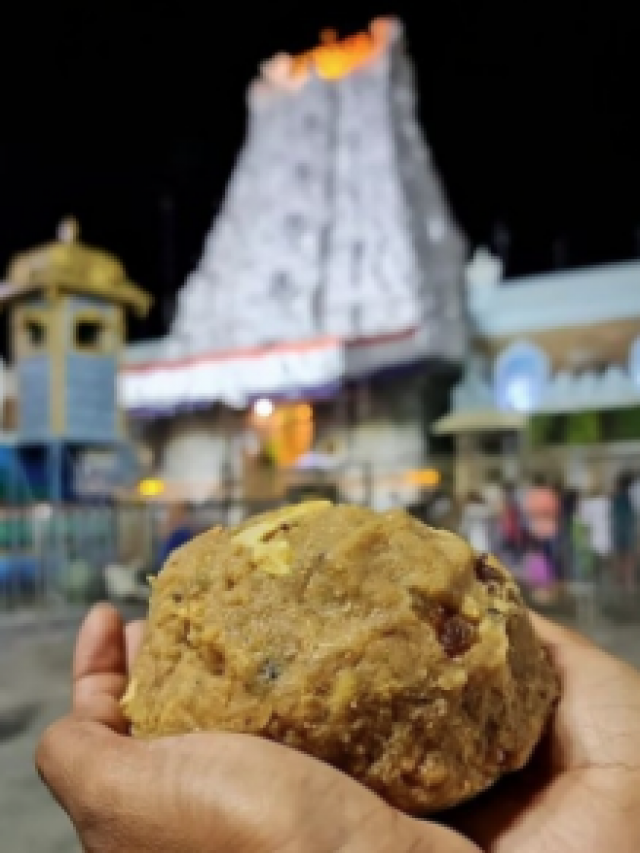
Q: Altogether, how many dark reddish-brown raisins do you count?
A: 2